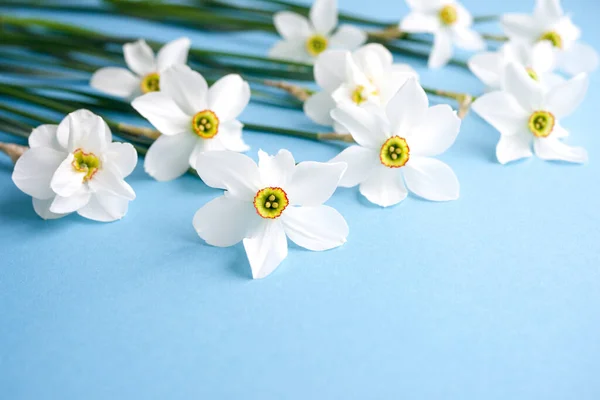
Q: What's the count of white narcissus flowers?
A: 11